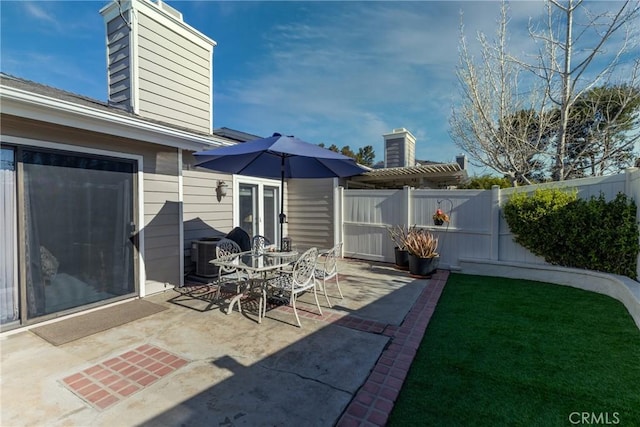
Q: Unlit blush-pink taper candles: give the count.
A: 0